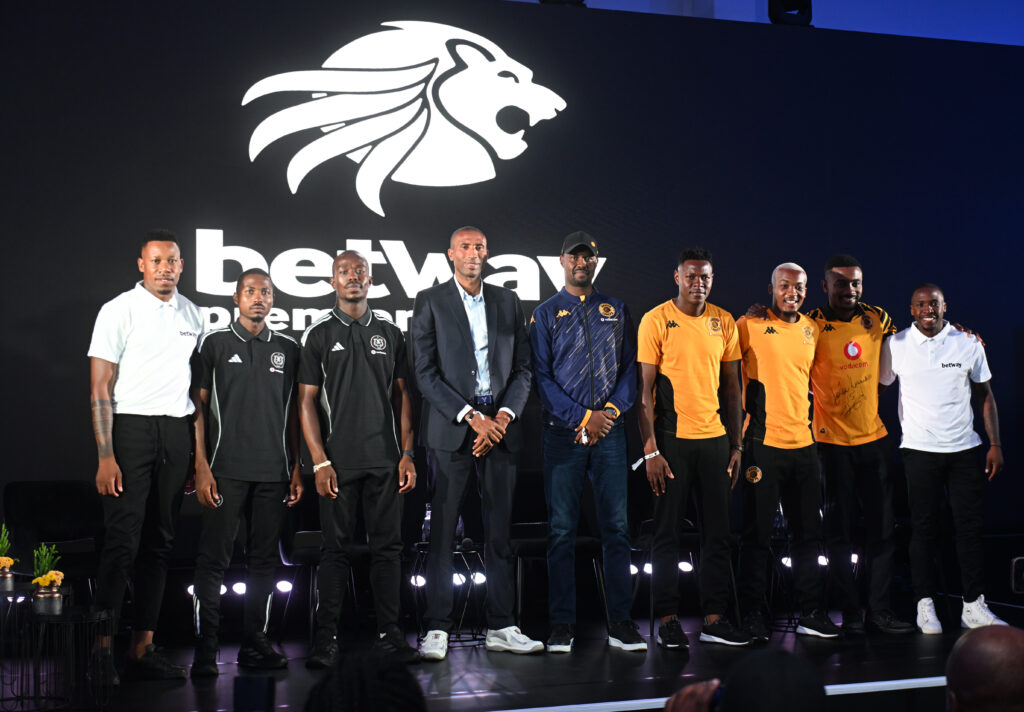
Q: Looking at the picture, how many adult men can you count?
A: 9